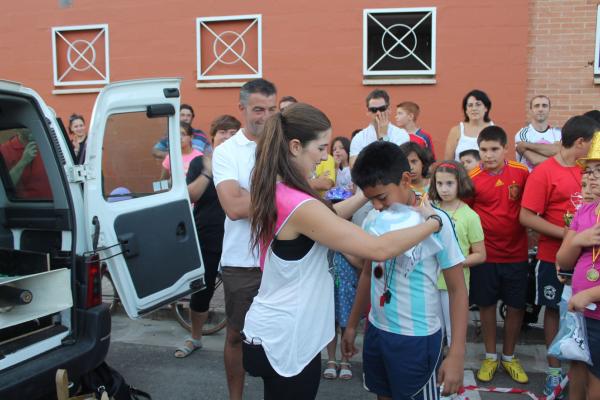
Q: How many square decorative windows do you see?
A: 3